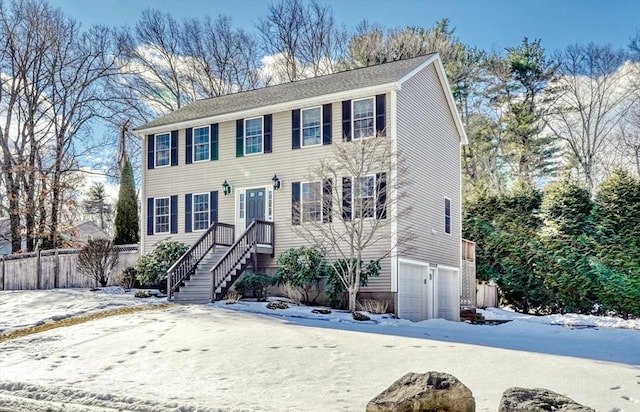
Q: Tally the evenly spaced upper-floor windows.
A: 5